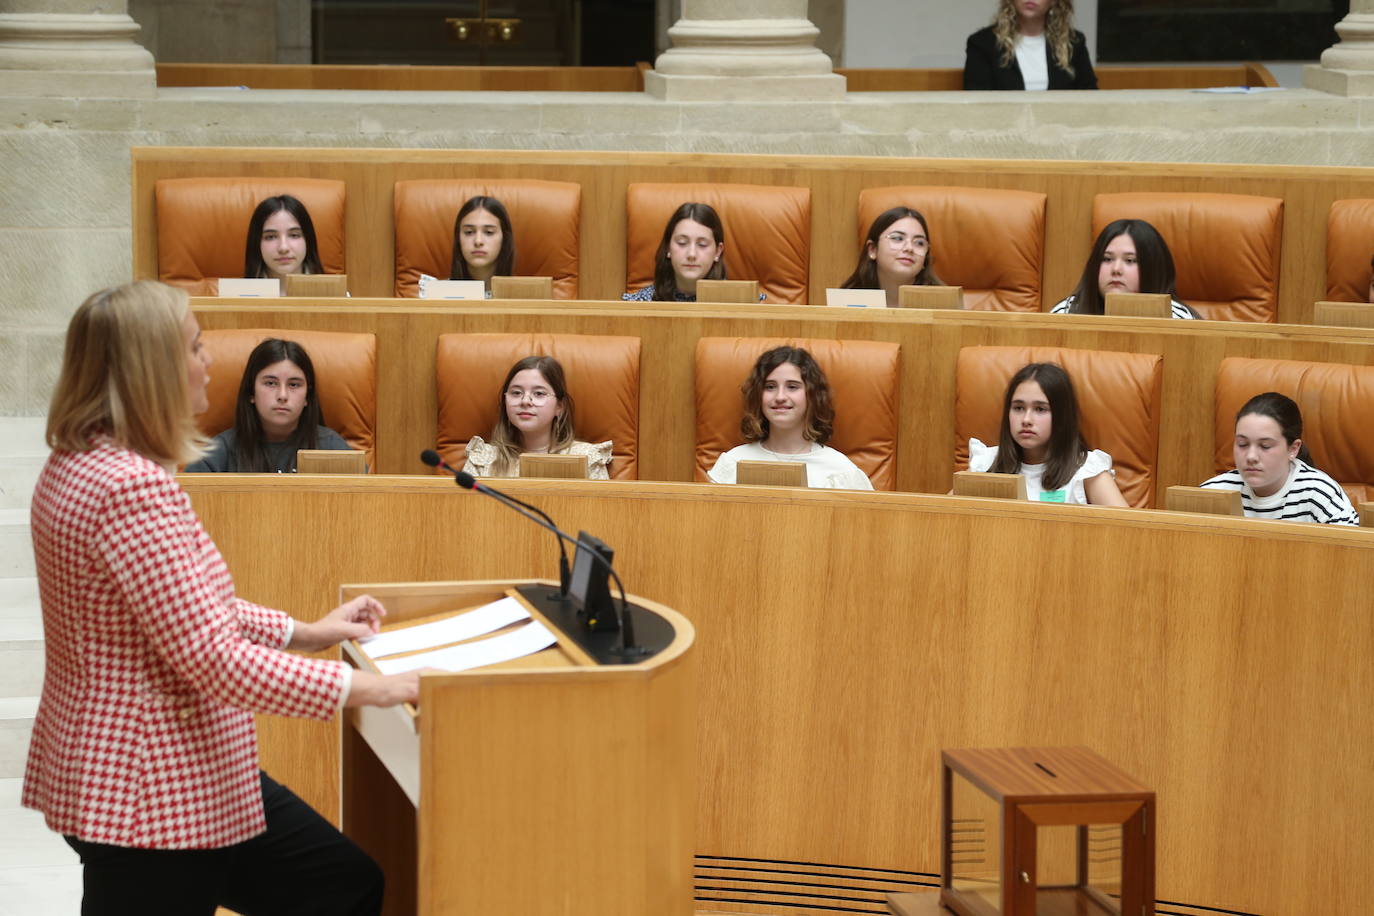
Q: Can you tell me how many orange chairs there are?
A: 11